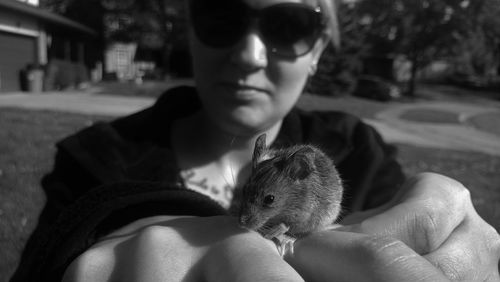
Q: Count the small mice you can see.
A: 1